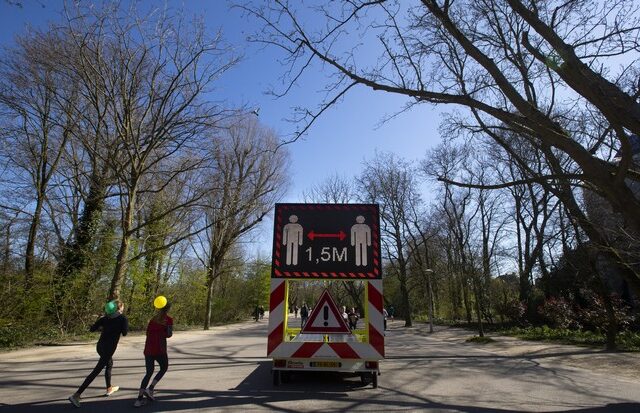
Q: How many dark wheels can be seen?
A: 2